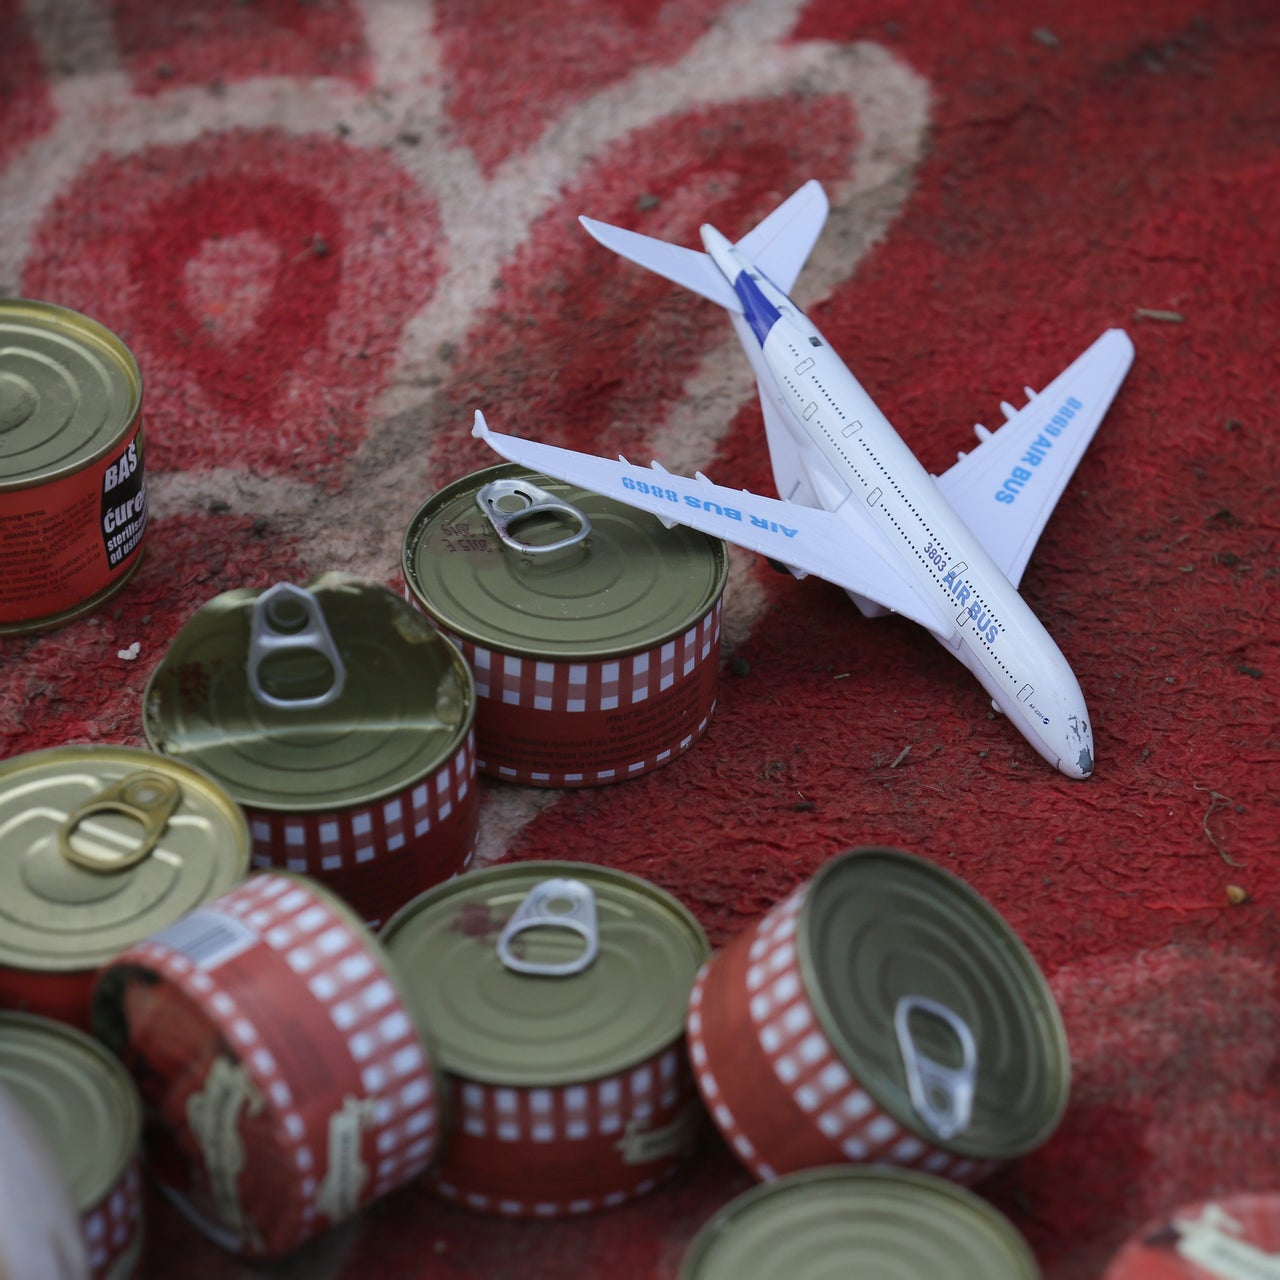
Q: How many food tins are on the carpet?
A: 10